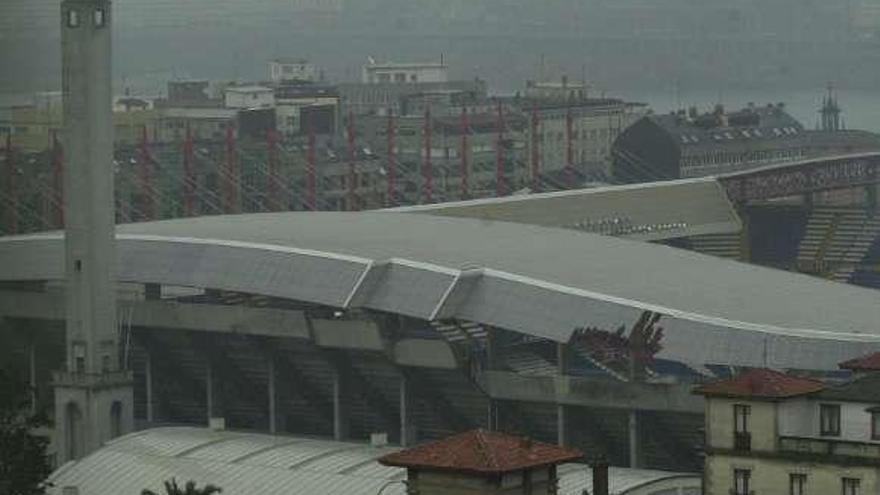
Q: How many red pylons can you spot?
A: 14